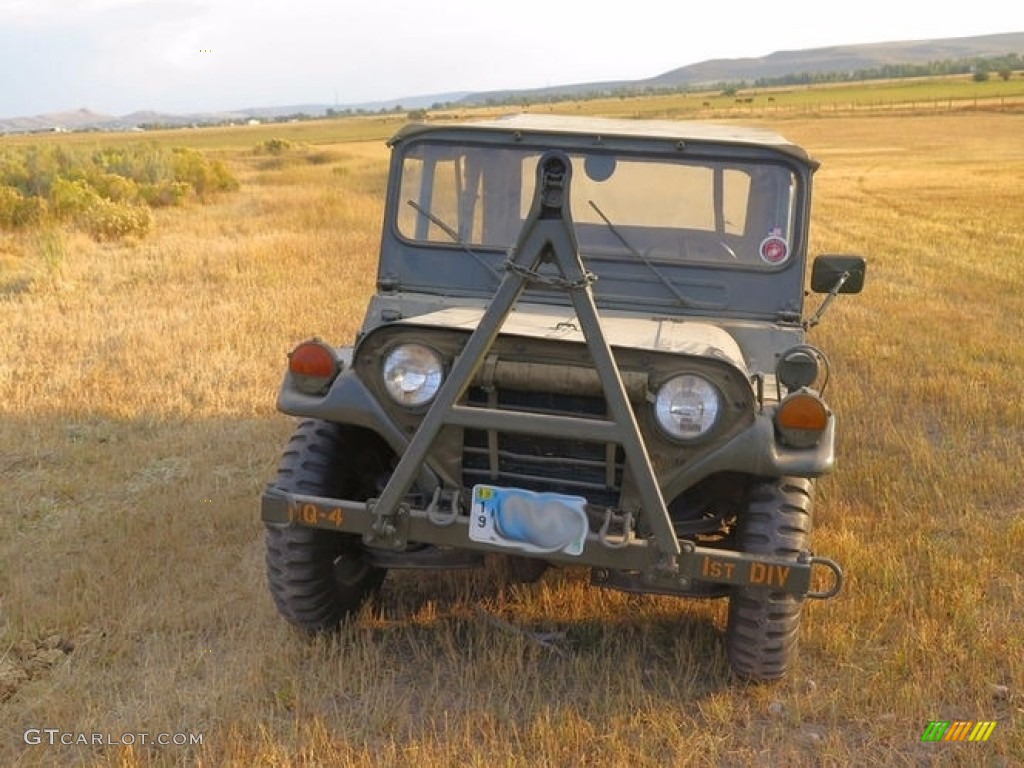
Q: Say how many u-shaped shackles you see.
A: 3